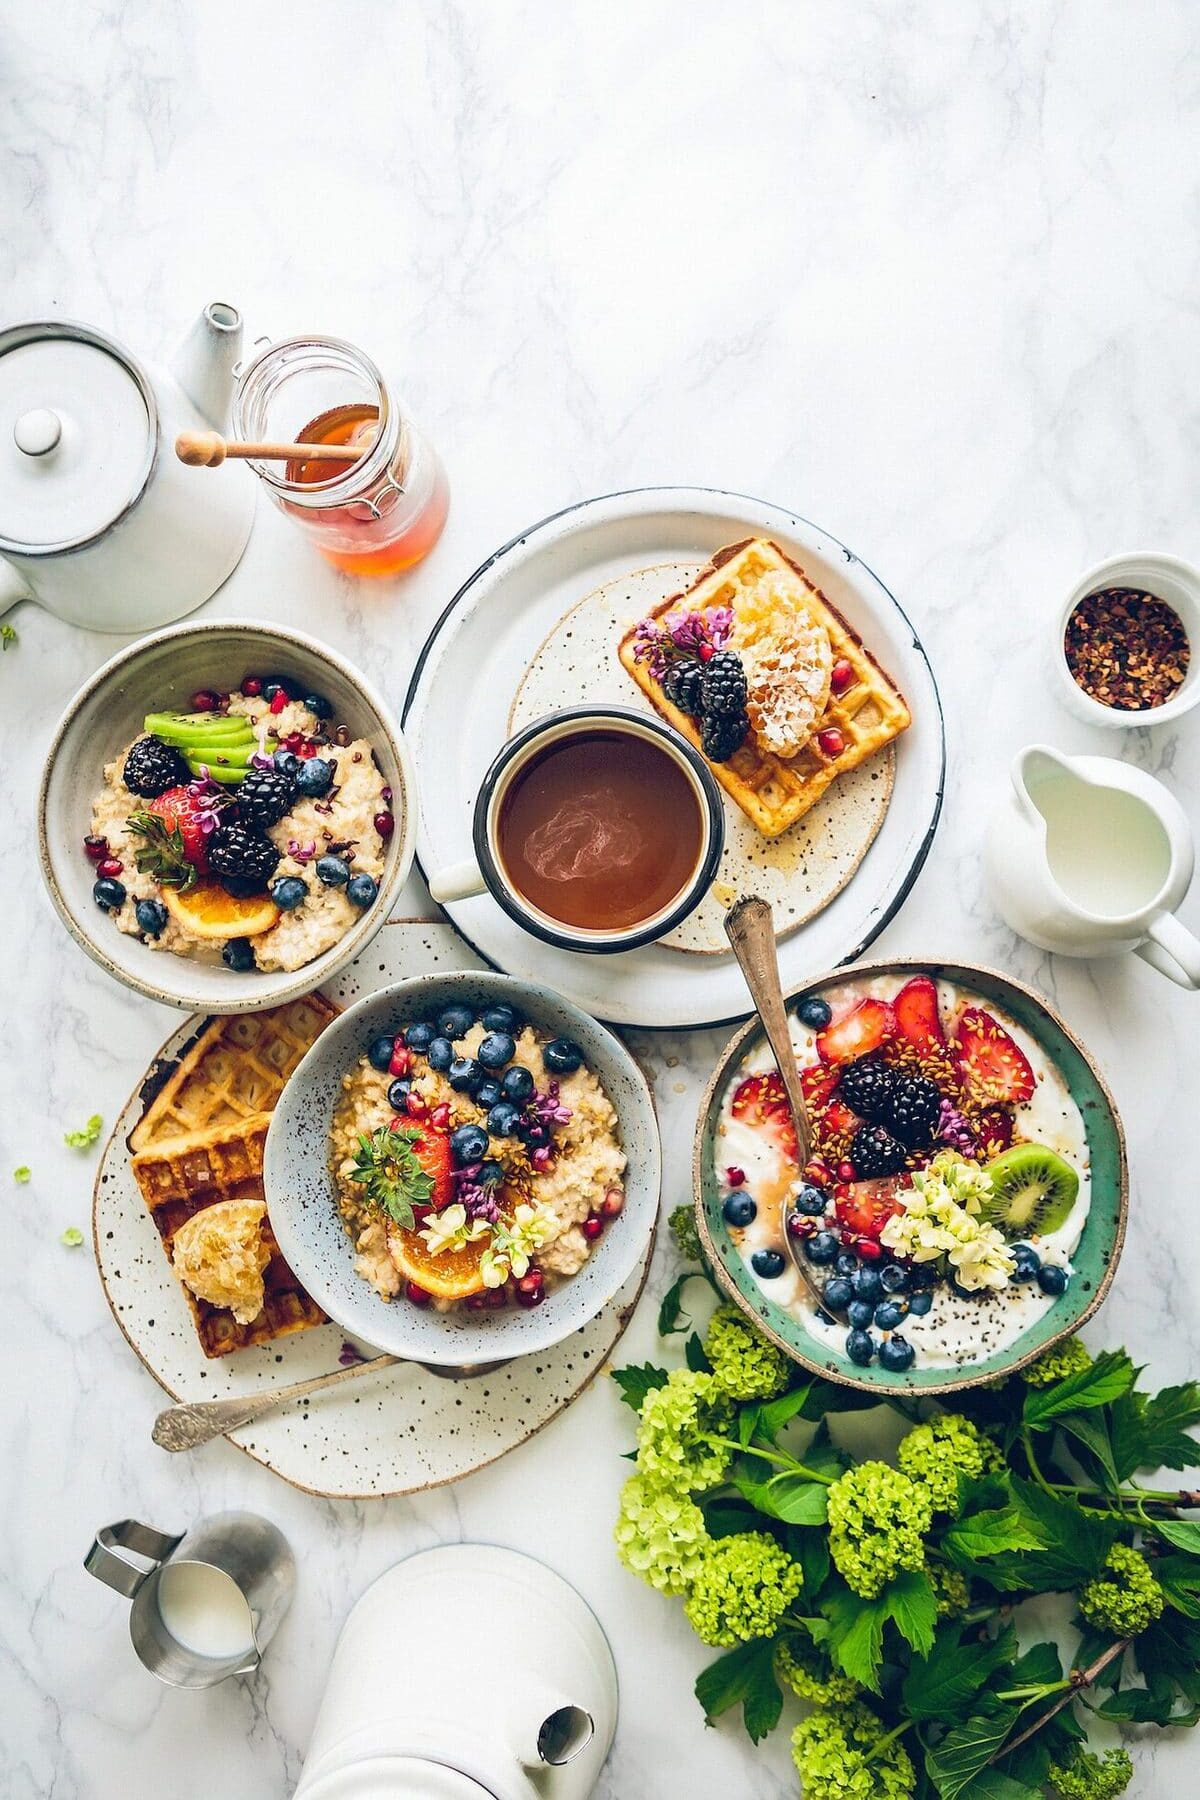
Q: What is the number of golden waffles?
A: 3